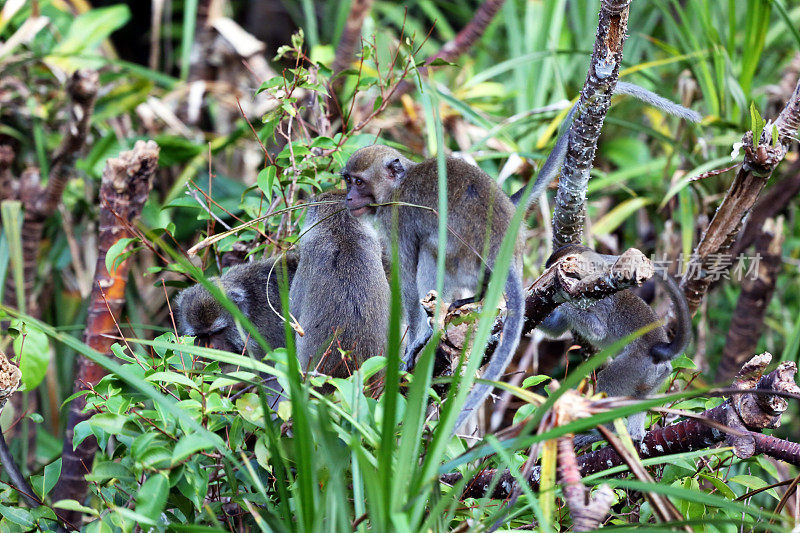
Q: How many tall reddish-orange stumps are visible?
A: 1